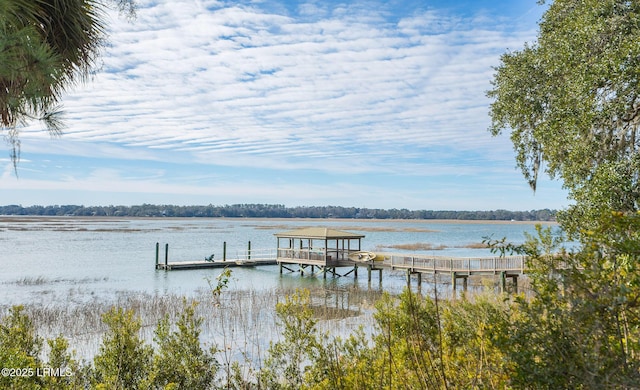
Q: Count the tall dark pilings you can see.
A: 4